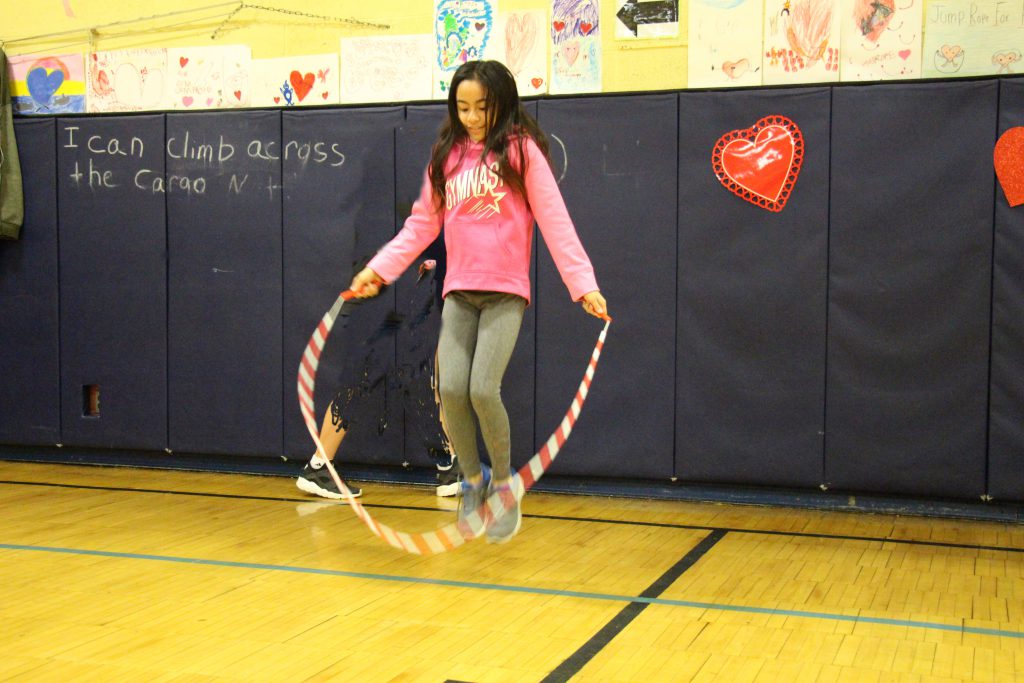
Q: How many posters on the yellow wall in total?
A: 13